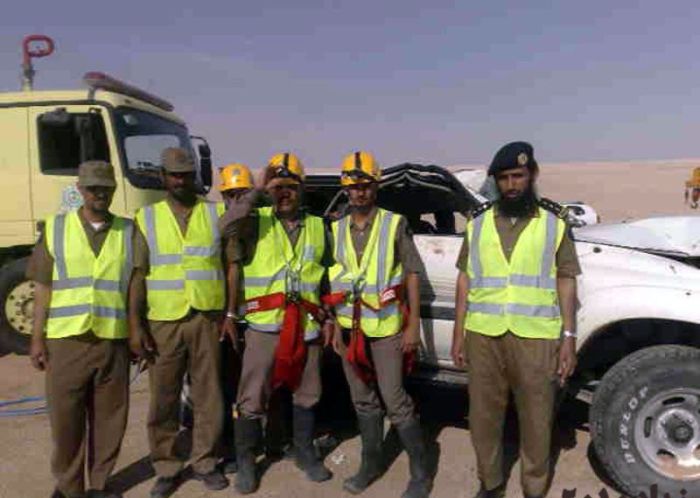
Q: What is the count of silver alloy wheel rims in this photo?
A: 1